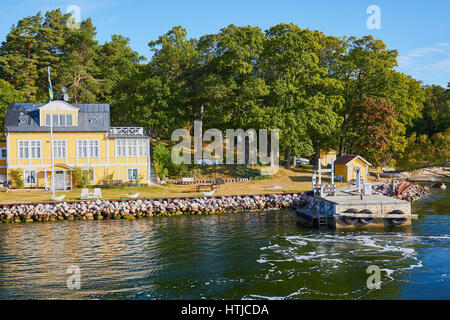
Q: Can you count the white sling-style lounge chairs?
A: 3